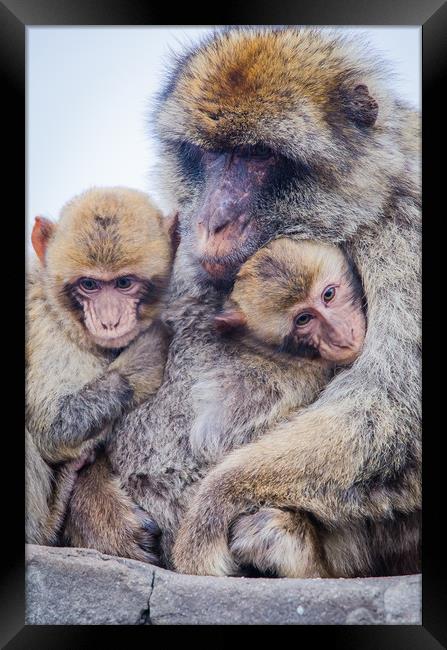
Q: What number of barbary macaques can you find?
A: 3